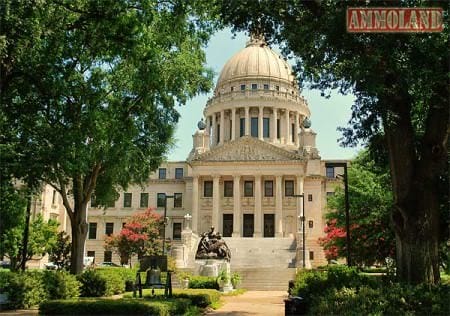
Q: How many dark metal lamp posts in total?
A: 3